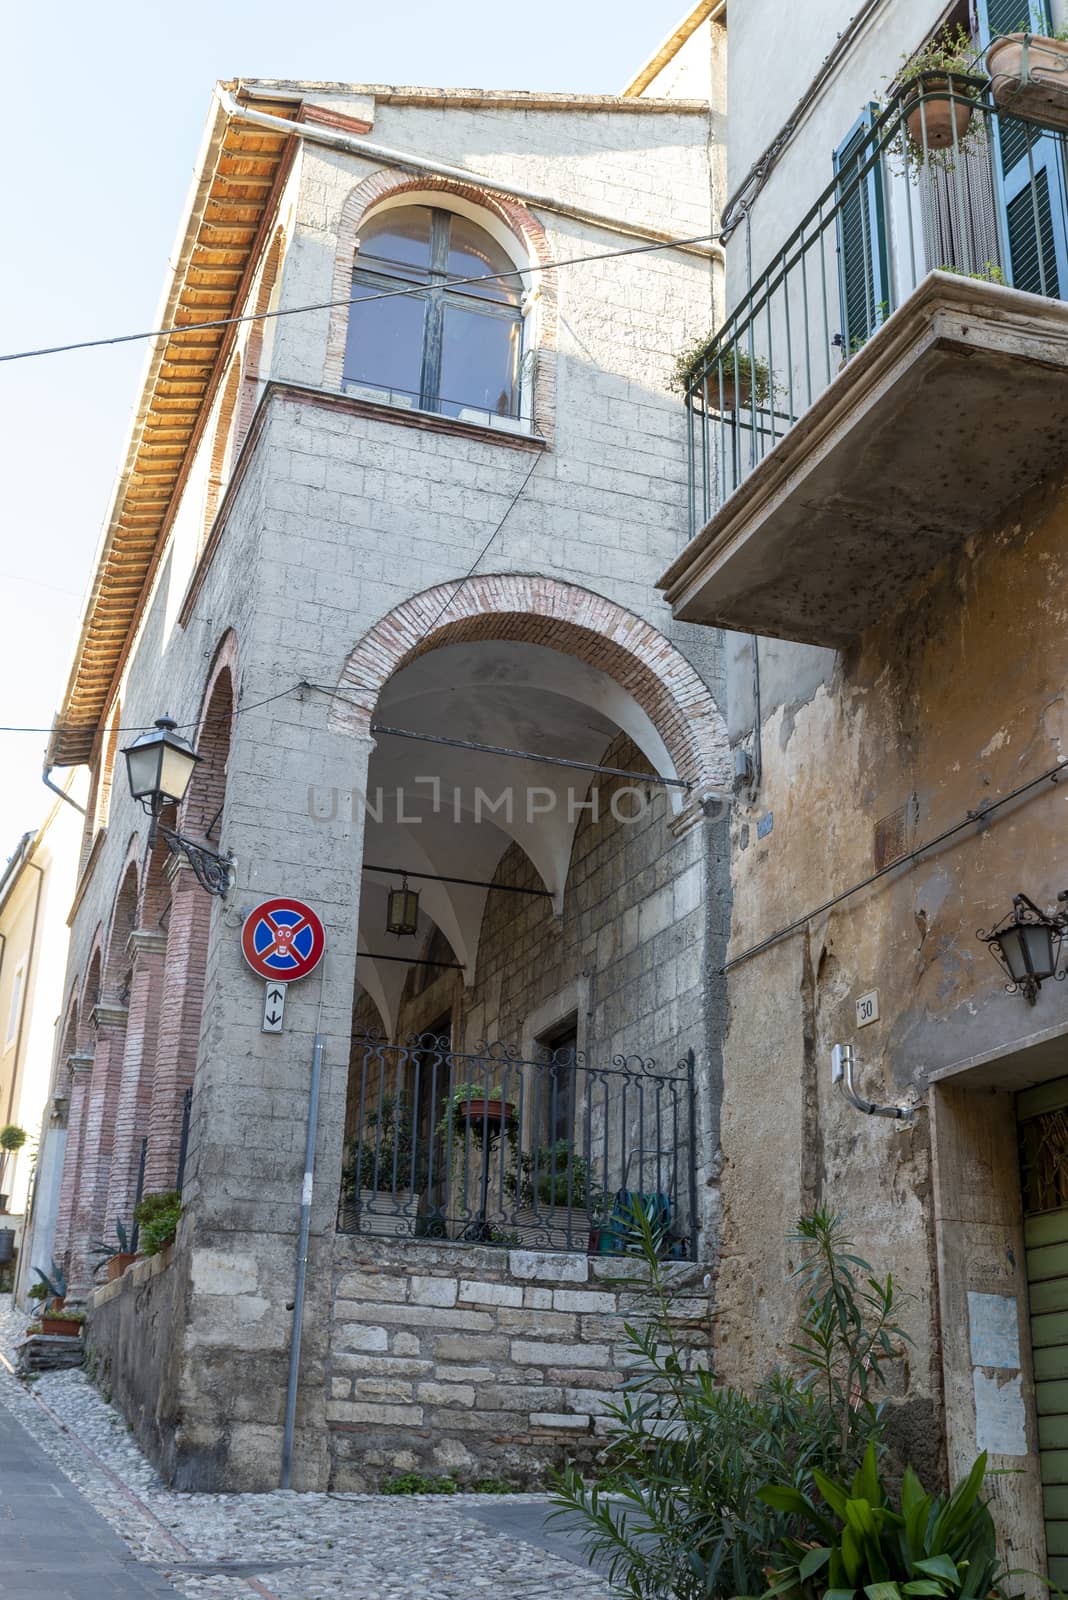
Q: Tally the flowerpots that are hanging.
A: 3